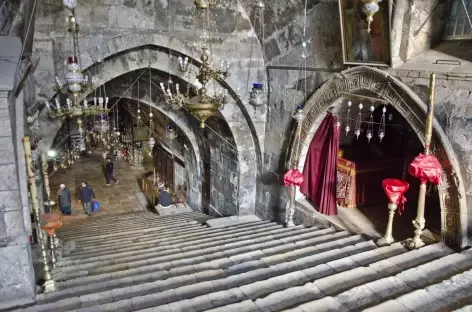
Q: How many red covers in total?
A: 3